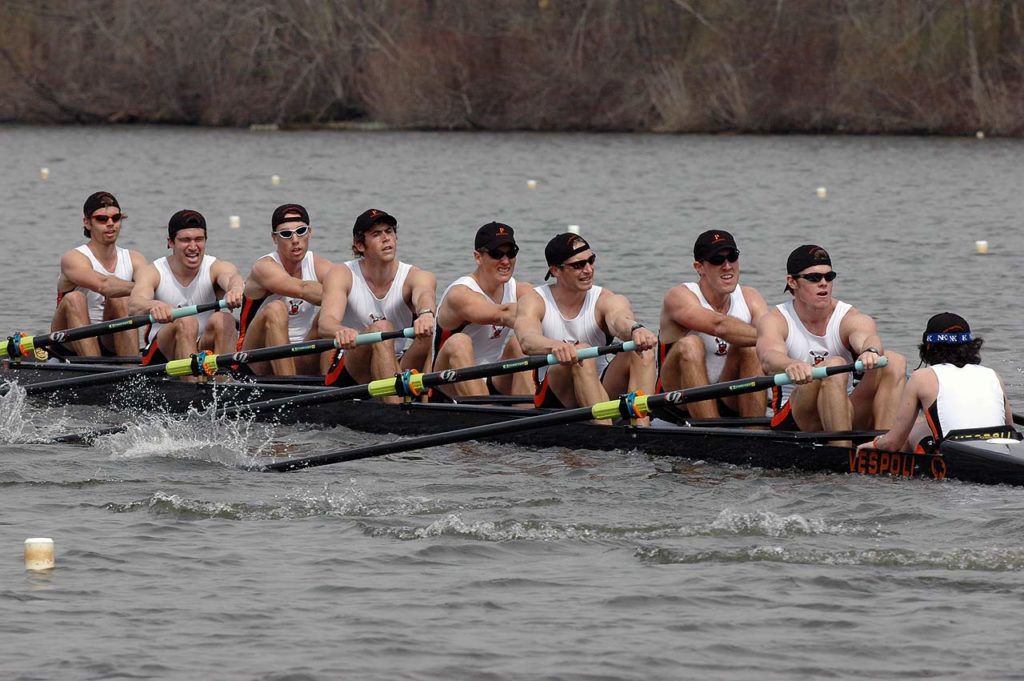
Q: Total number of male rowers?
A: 8